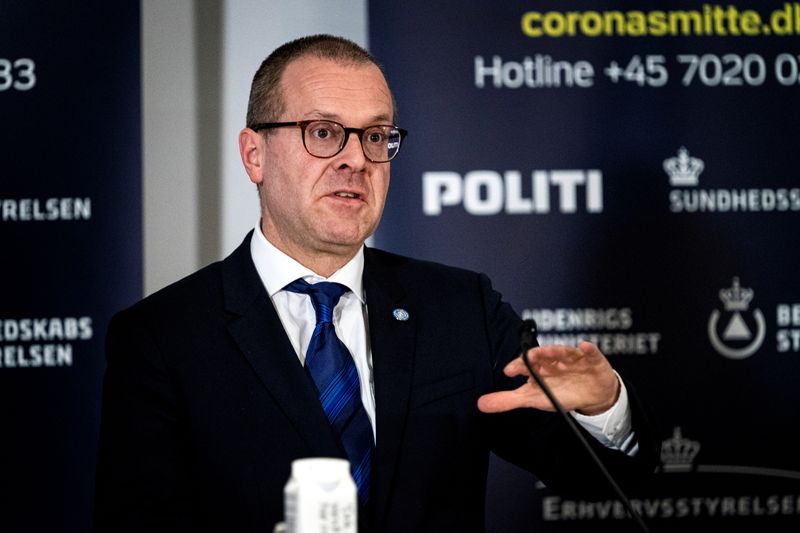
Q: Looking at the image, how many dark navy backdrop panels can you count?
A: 2